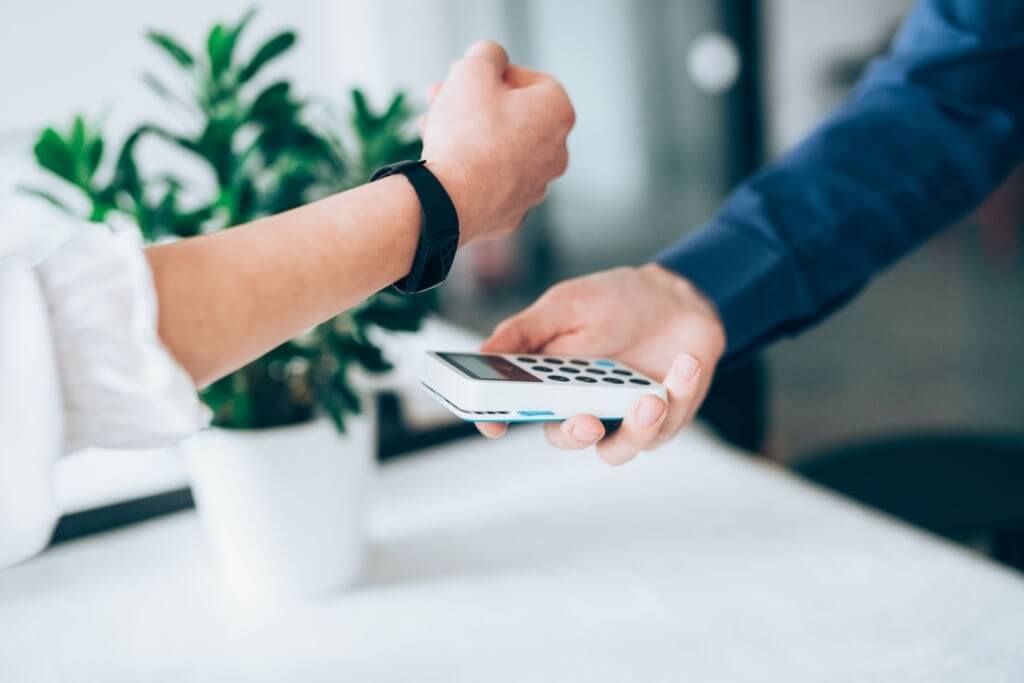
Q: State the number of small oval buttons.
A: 12